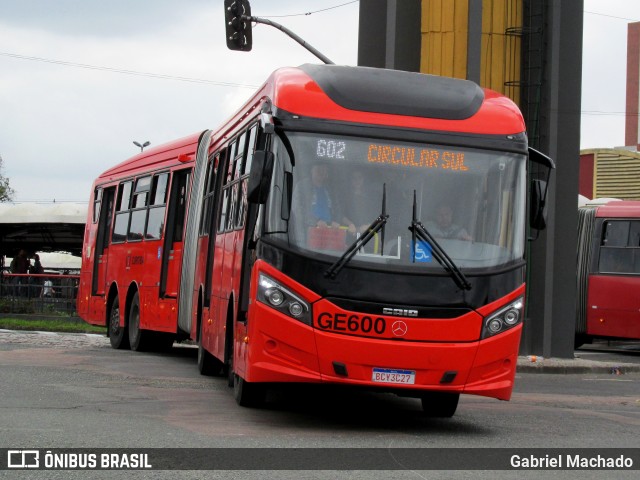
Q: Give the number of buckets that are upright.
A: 0